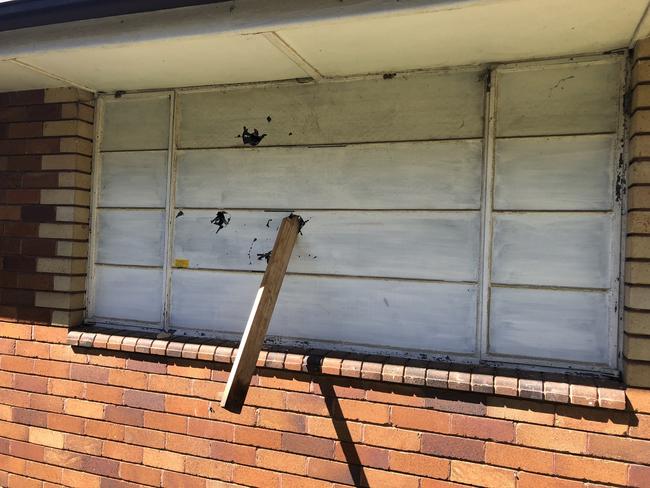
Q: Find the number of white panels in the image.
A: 12